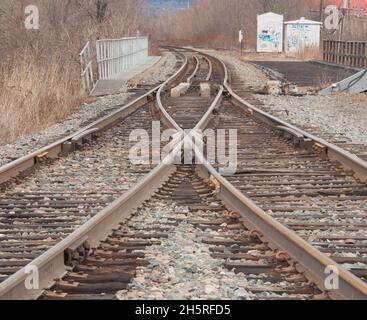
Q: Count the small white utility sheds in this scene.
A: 2